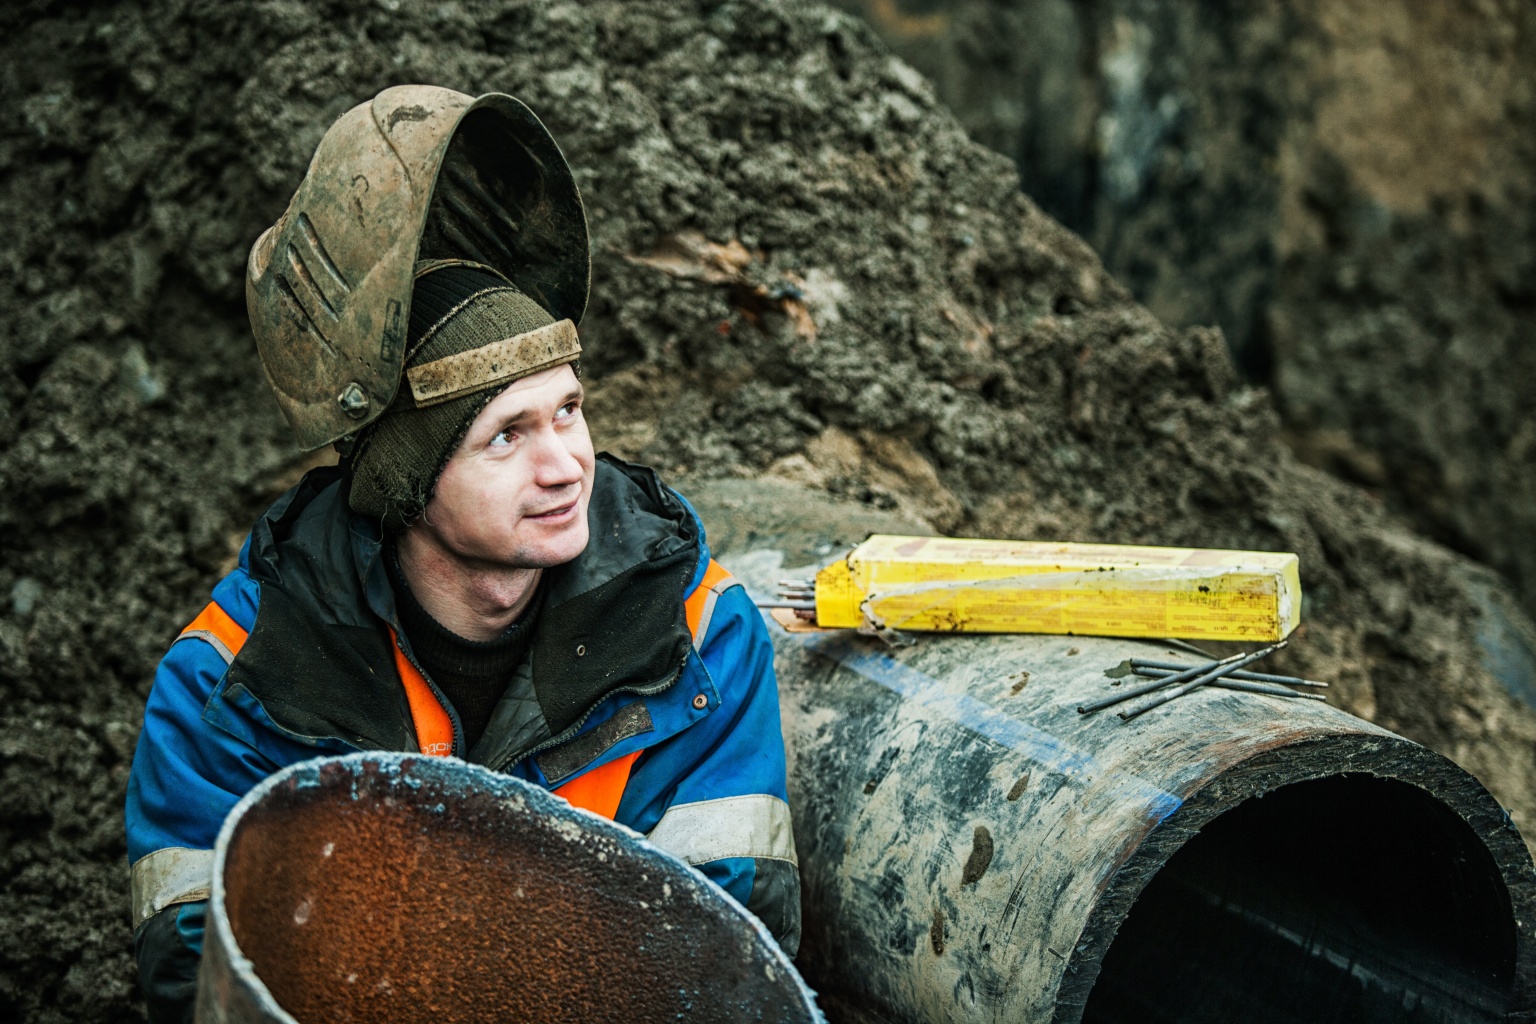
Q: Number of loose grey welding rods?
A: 4